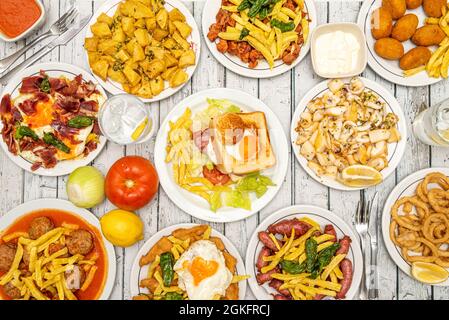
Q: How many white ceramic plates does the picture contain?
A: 10